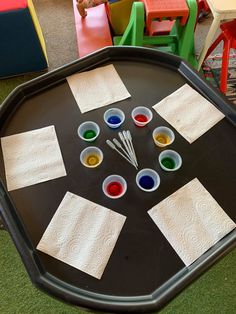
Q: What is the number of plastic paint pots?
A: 8